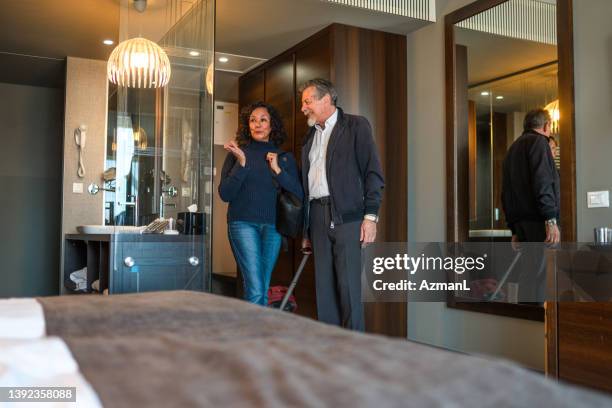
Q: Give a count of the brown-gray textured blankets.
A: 1